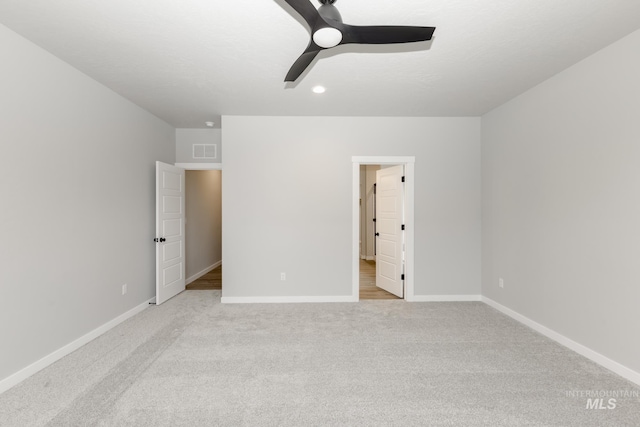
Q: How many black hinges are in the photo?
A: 3